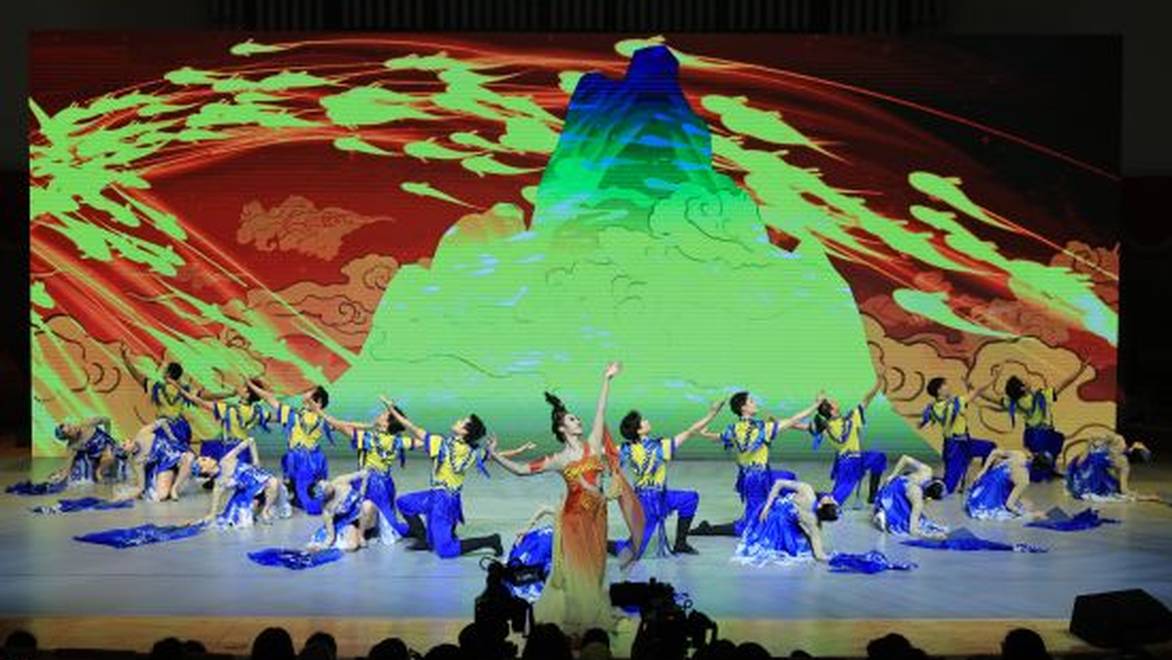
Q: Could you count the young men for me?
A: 10